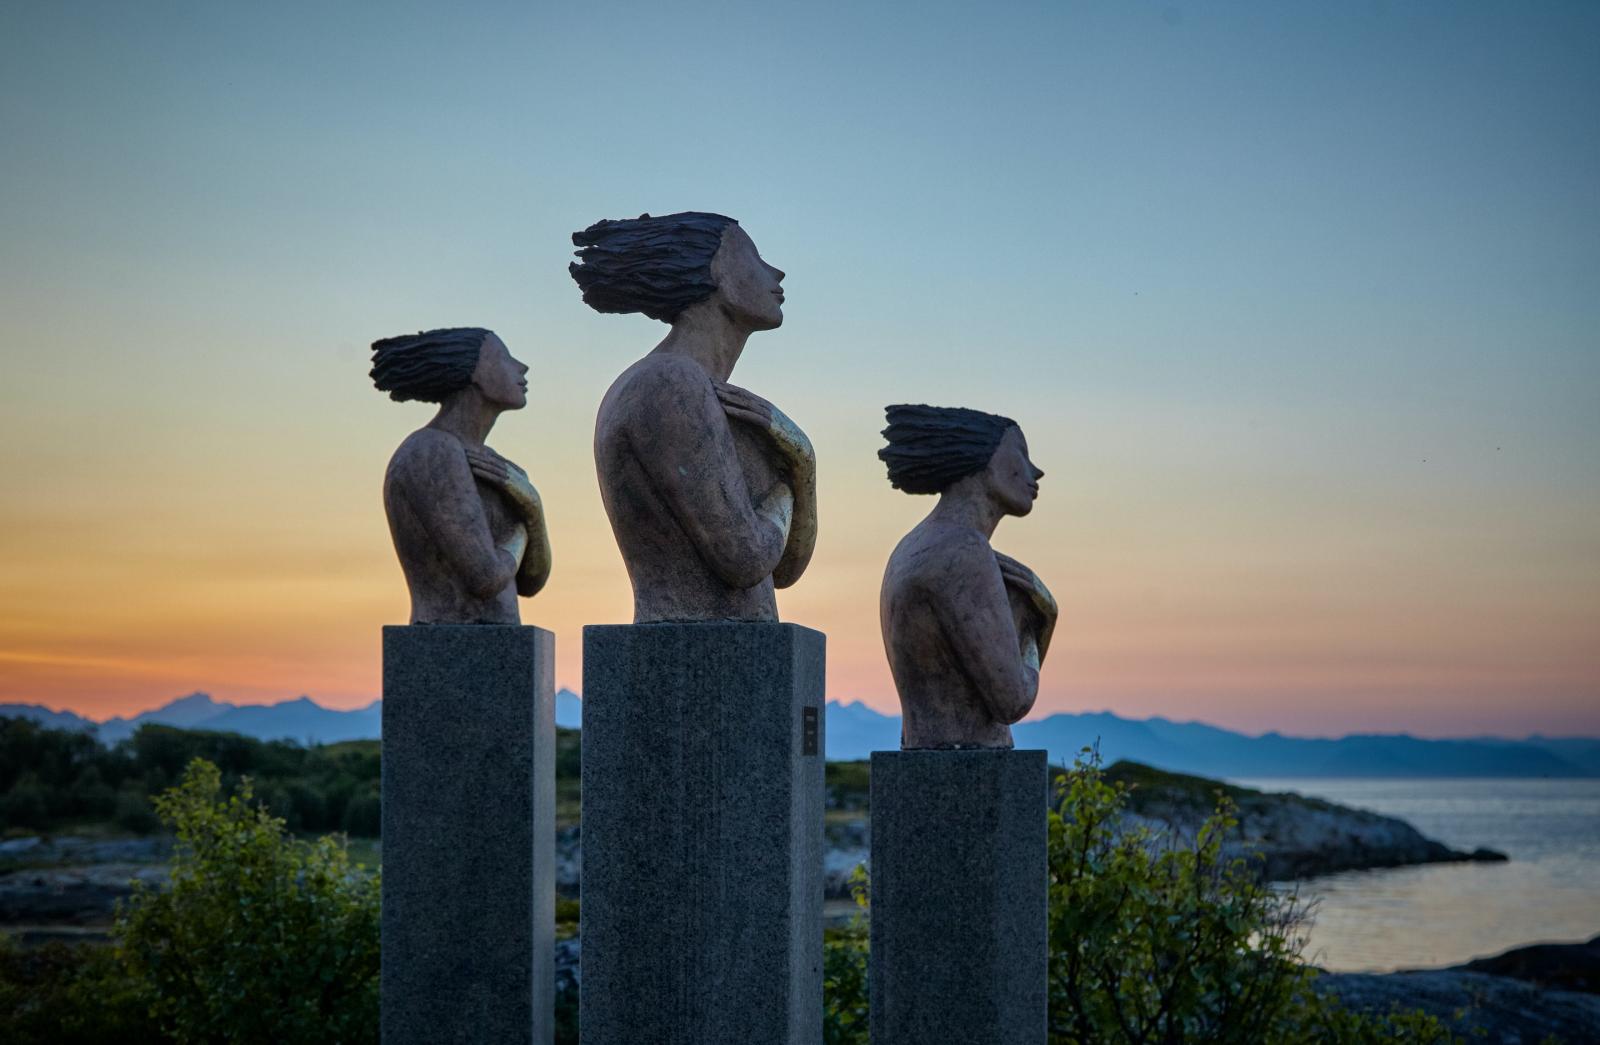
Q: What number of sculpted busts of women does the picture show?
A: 3